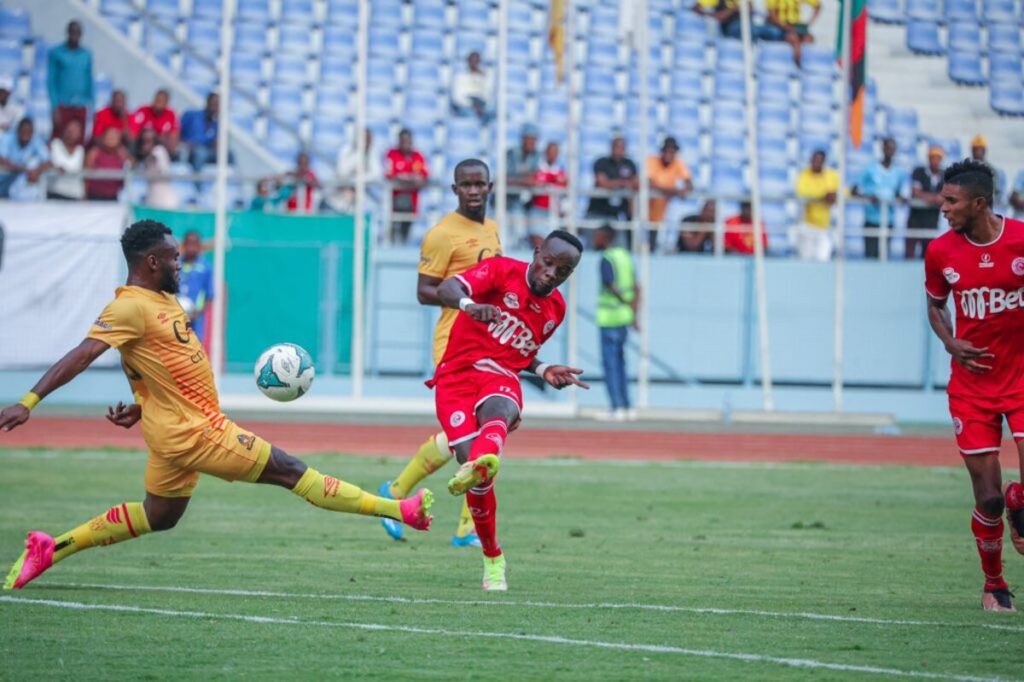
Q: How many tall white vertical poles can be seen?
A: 7